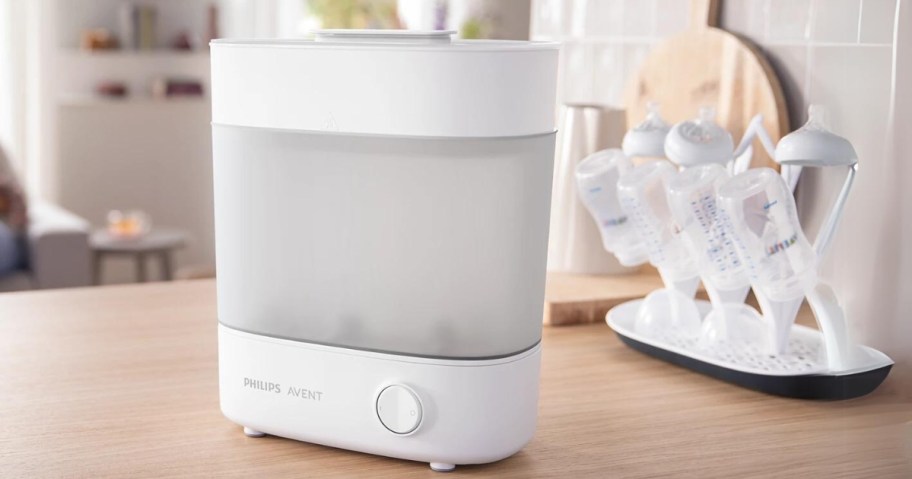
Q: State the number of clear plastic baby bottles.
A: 4